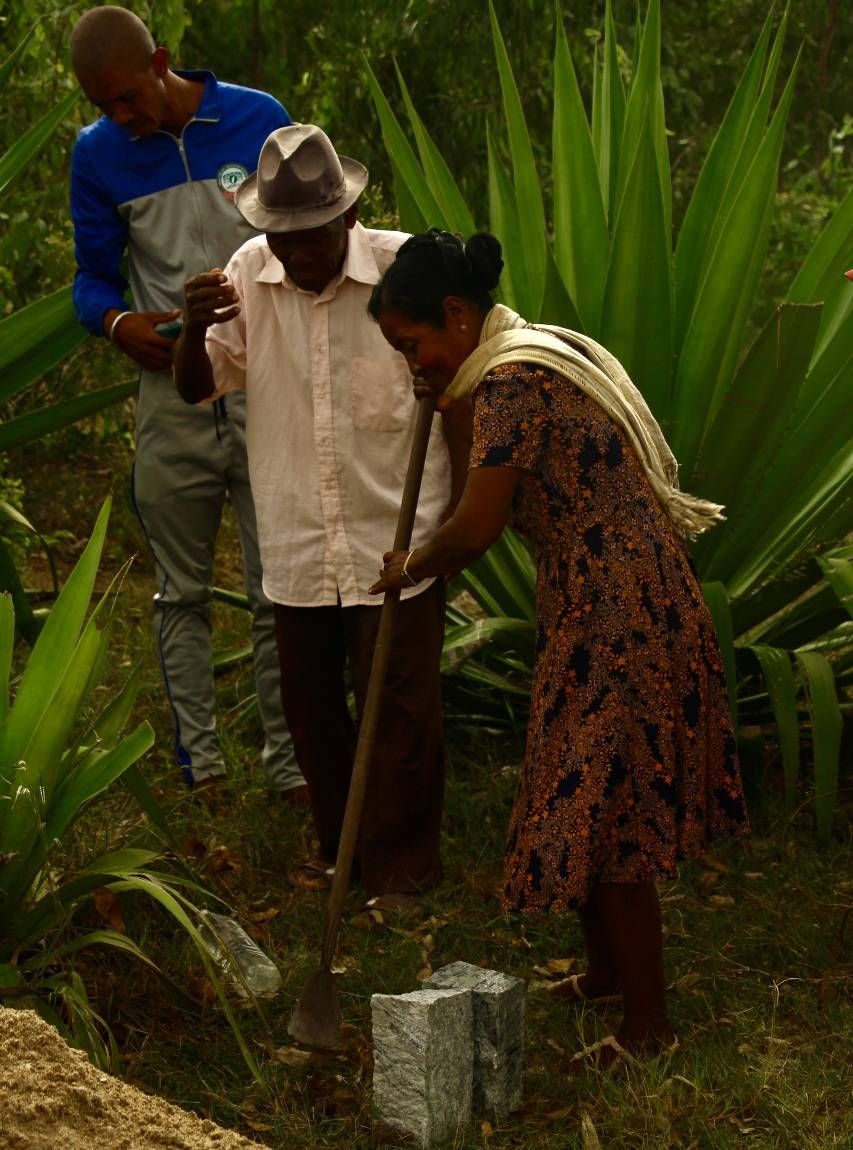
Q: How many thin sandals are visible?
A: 2